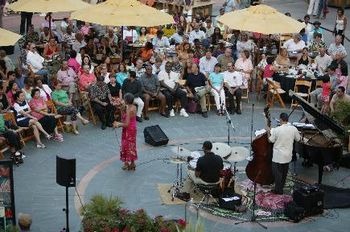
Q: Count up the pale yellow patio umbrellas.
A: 4